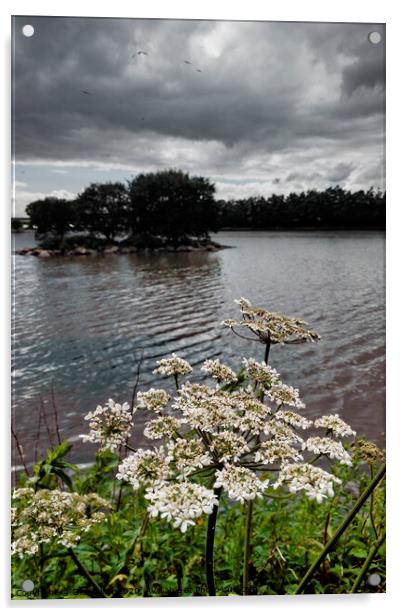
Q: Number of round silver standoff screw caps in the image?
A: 4